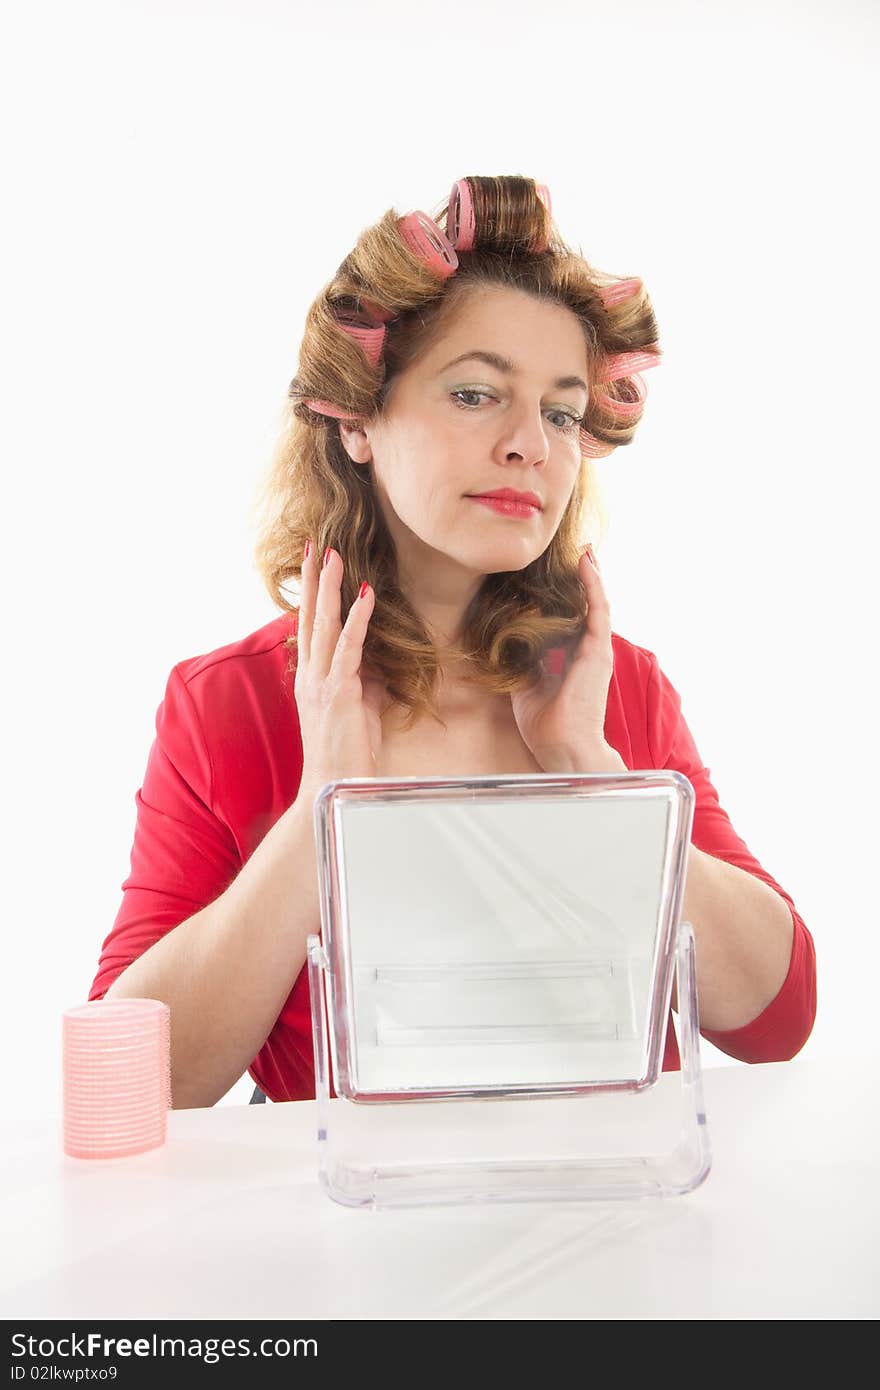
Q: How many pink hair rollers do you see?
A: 6